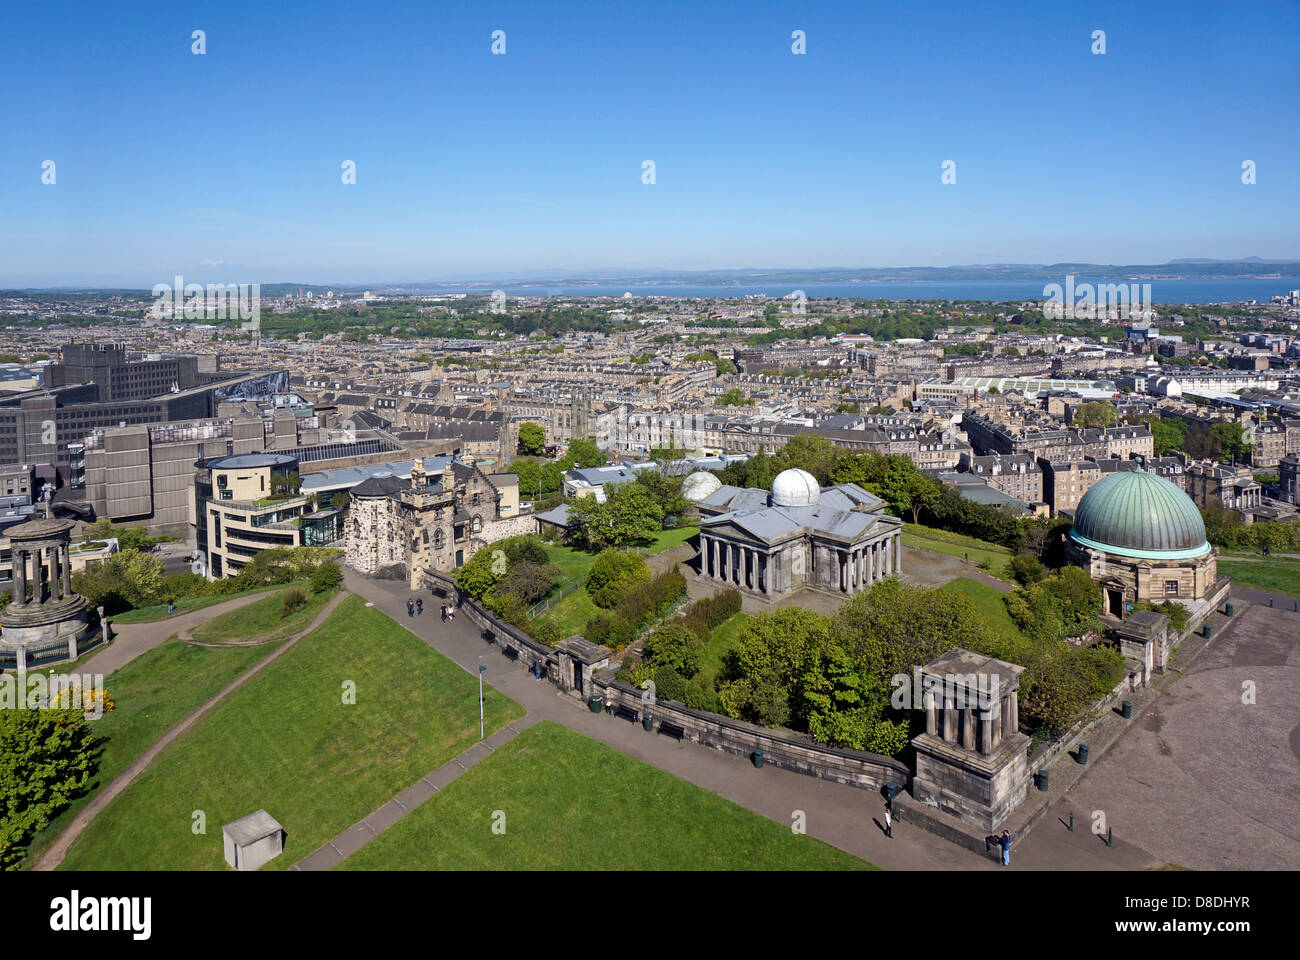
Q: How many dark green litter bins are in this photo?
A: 9